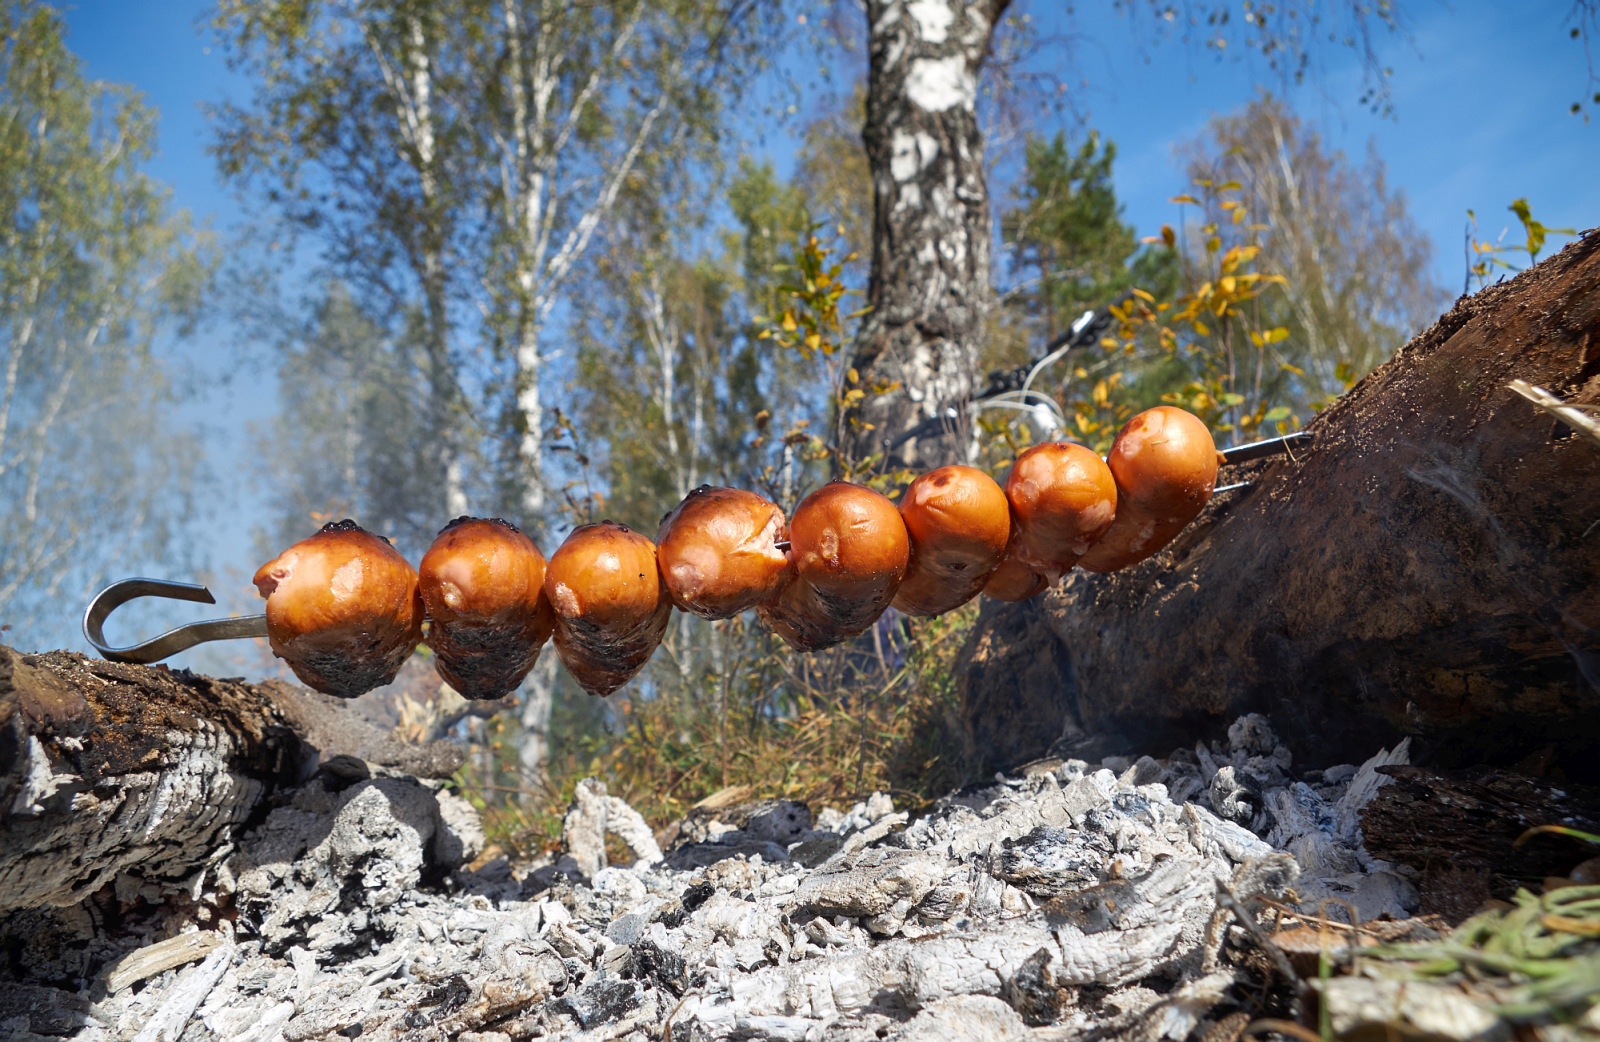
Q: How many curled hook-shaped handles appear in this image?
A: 1